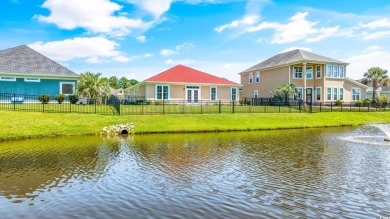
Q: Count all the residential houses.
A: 3